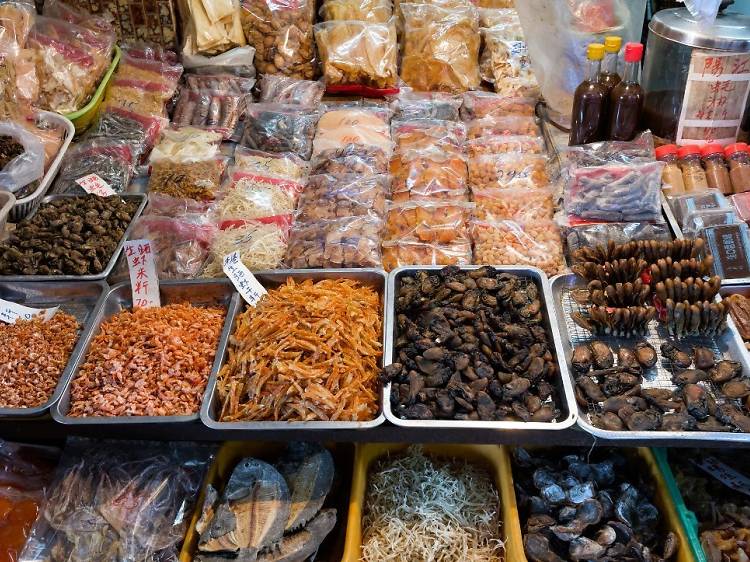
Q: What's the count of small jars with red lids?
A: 4